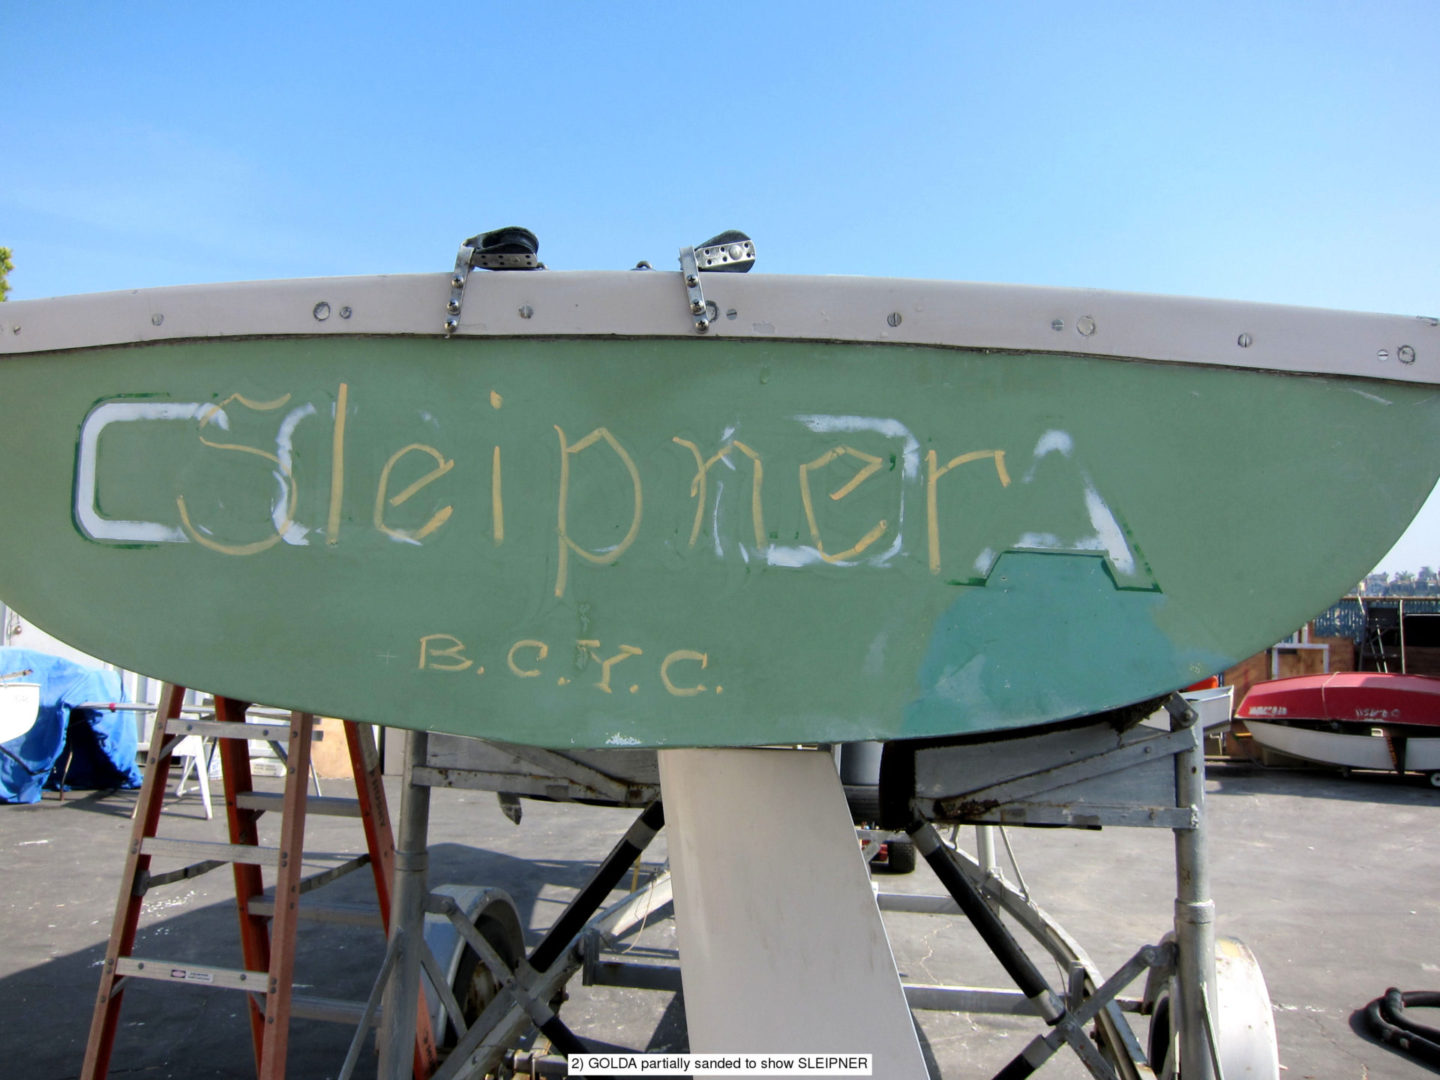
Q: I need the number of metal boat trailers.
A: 1